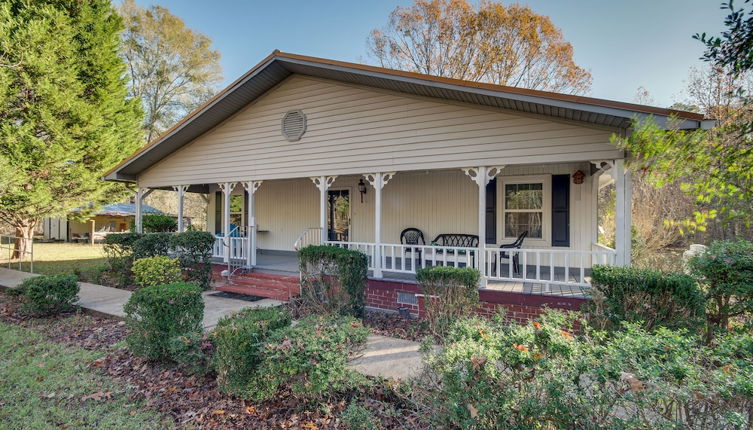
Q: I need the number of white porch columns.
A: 8